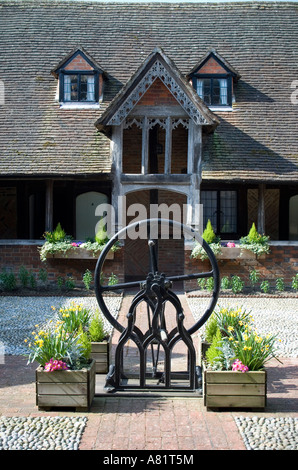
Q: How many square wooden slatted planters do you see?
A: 4